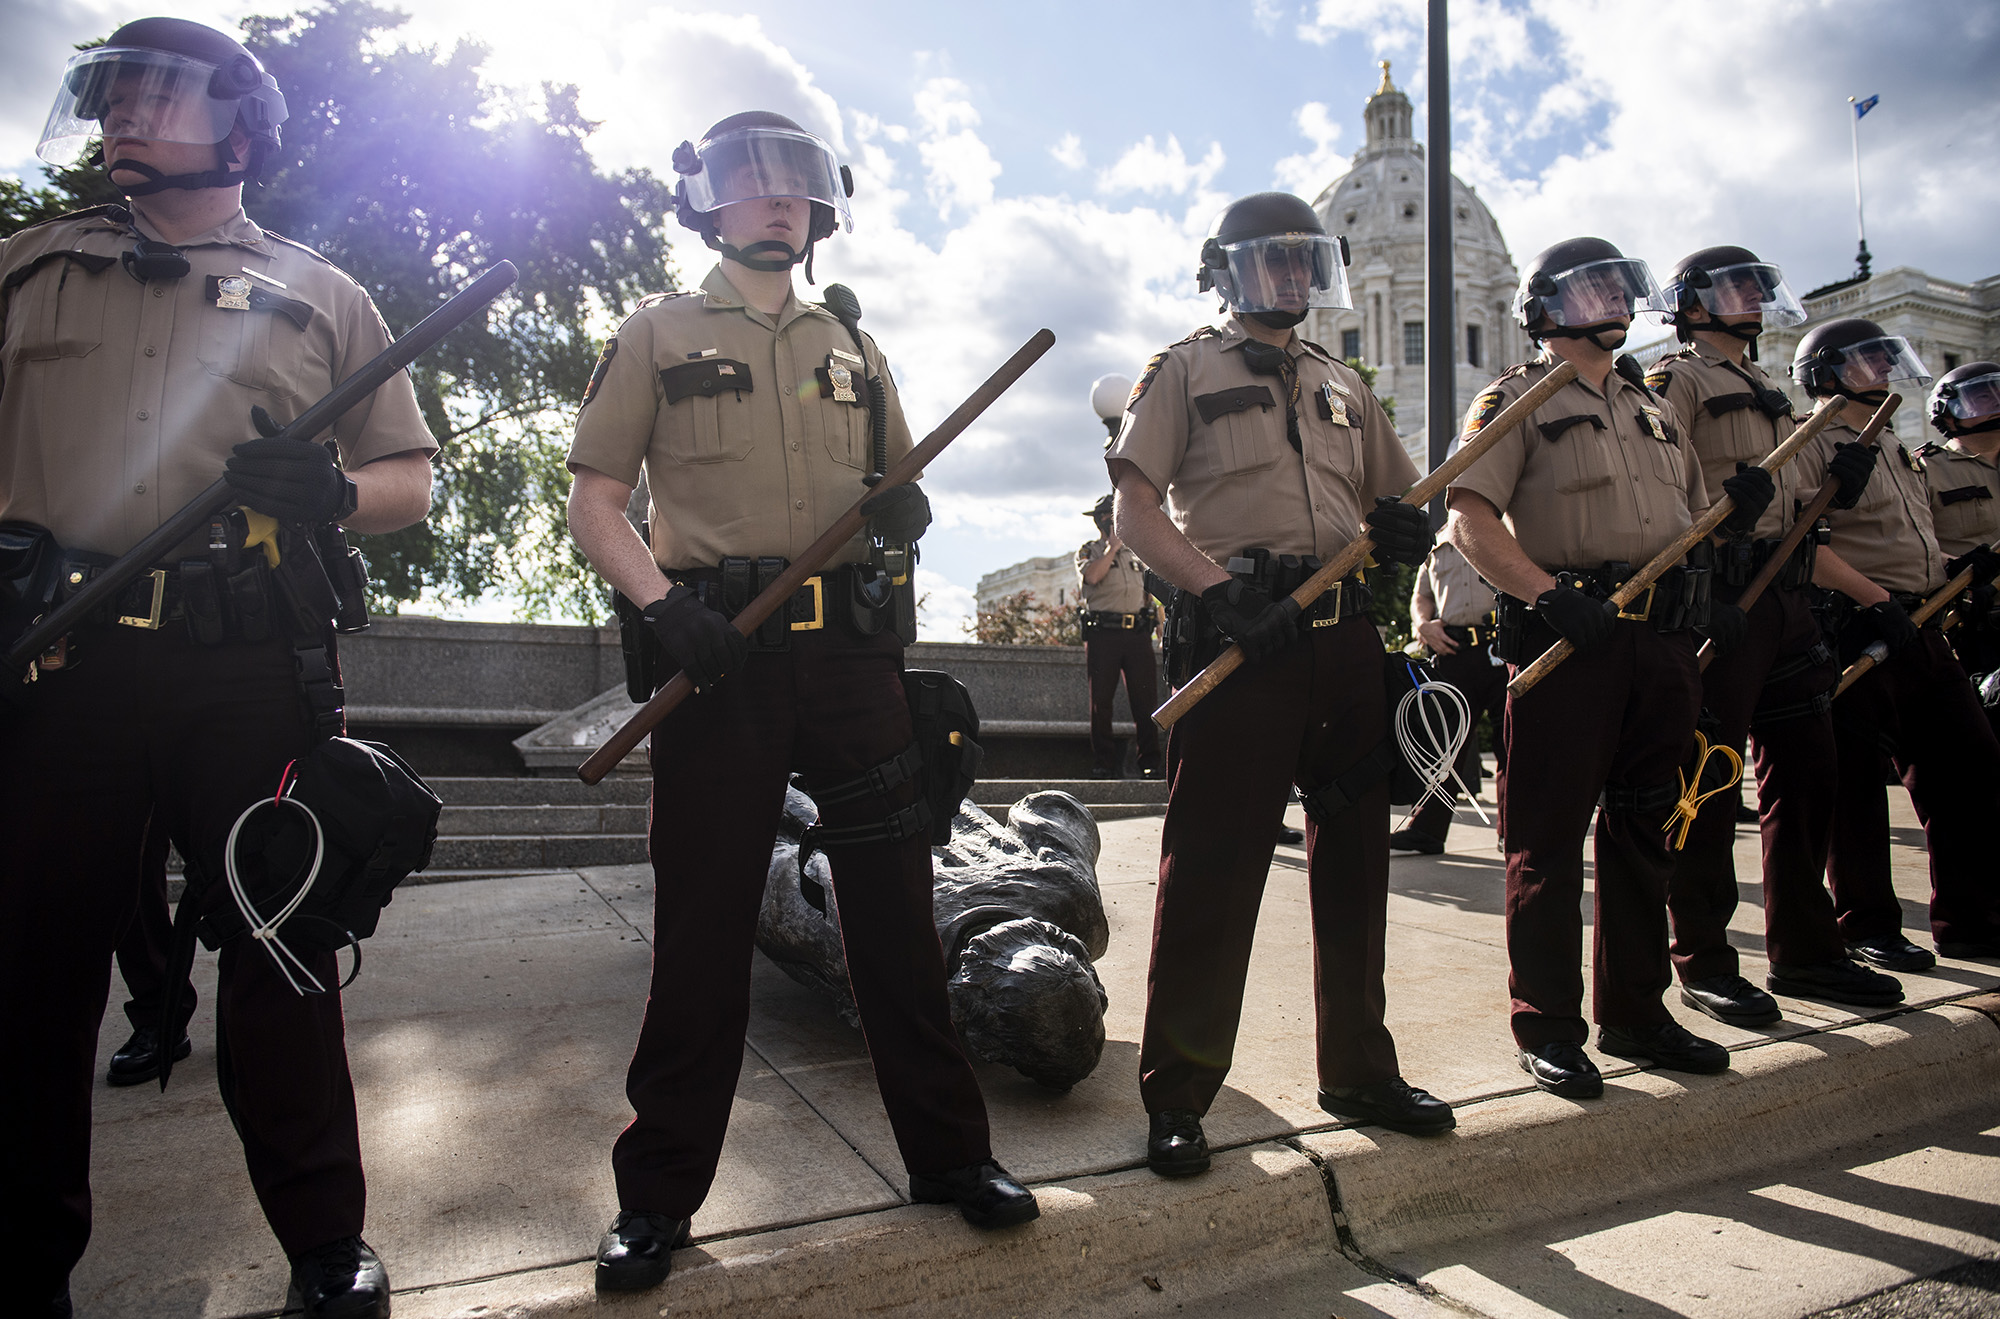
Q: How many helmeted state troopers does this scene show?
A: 7